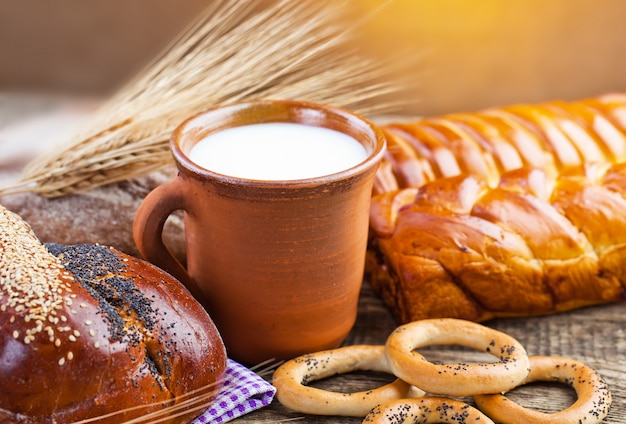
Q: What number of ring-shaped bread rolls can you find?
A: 4